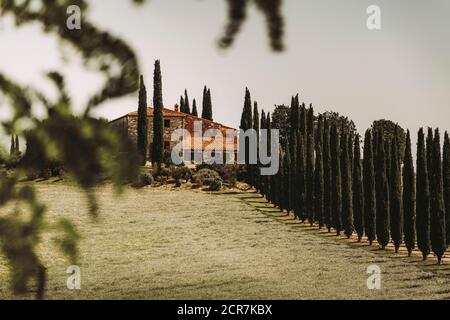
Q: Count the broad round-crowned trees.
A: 3